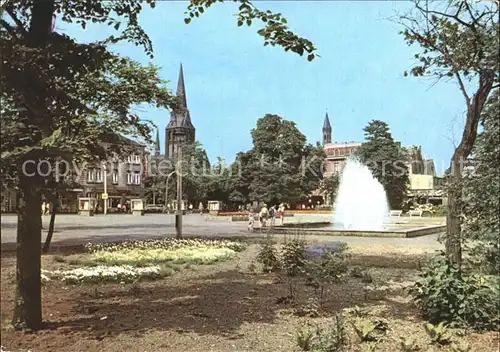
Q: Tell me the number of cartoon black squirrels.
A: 0